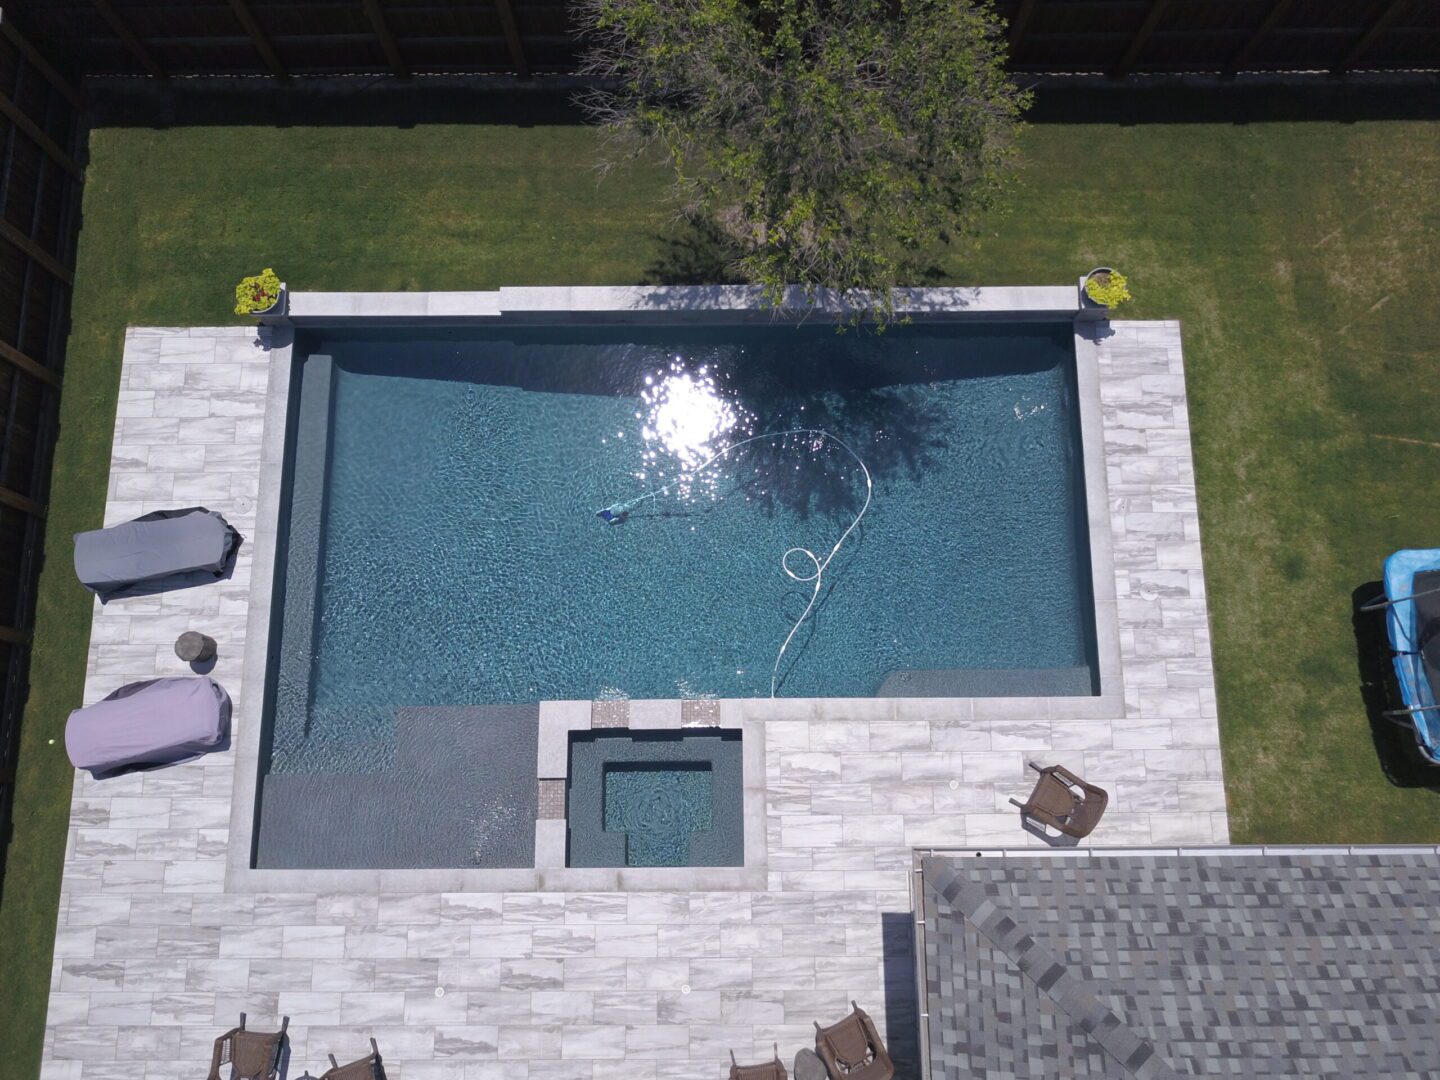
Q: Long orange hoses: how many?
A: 0